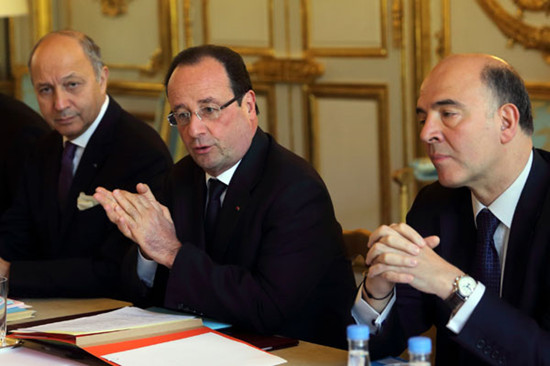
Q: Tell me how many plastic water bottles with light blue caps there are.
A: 2